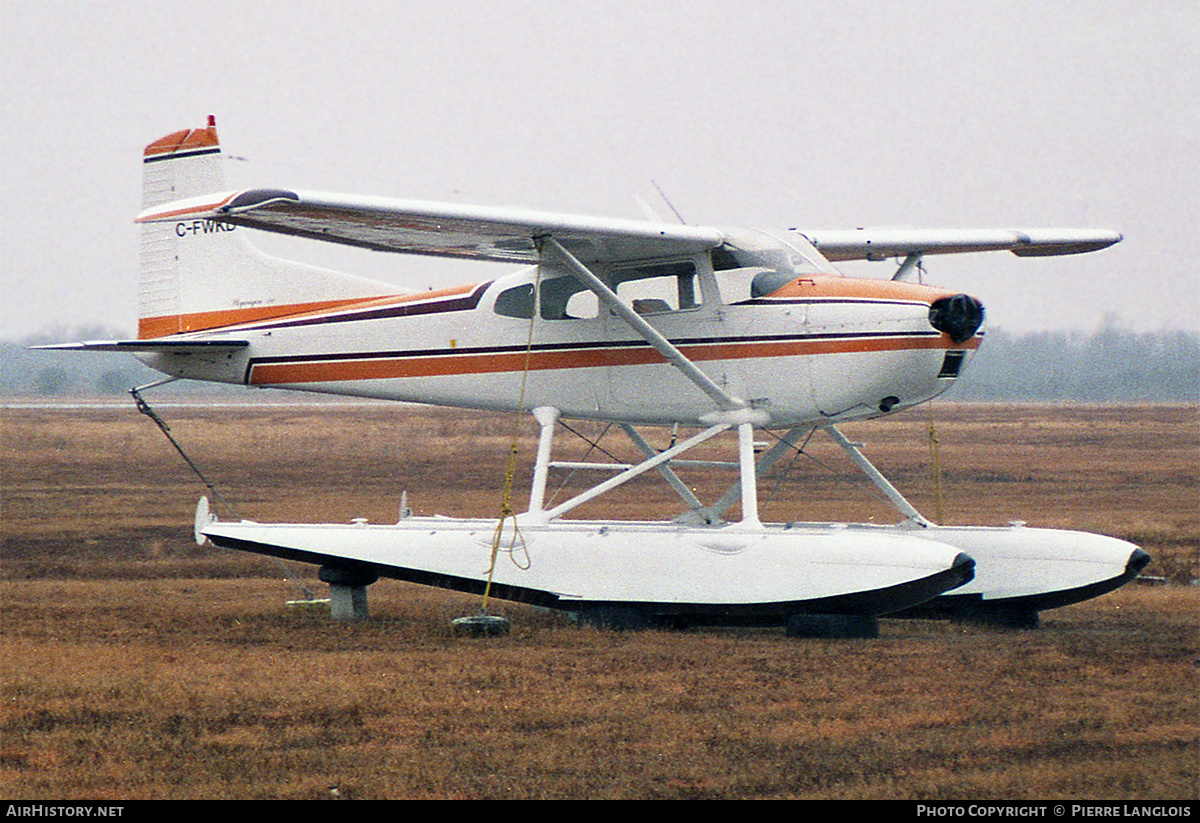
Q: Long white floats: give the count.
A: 2